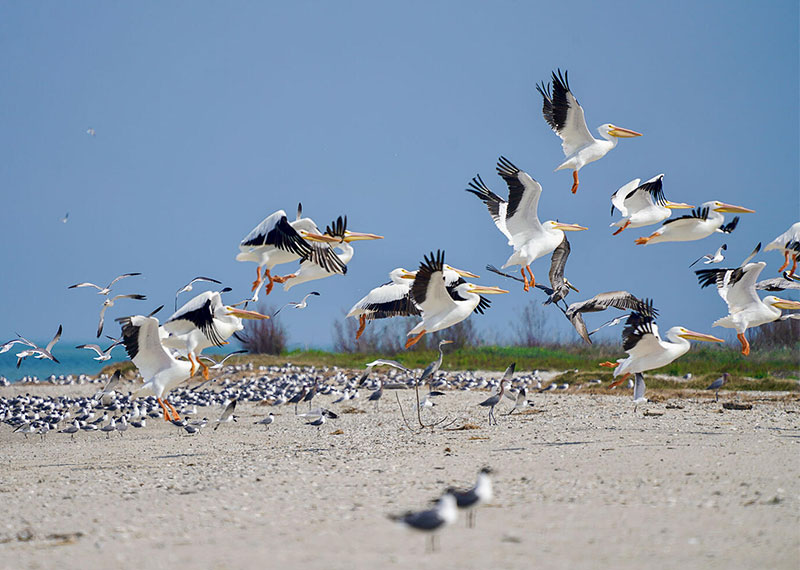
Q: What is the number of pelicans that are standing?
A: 0